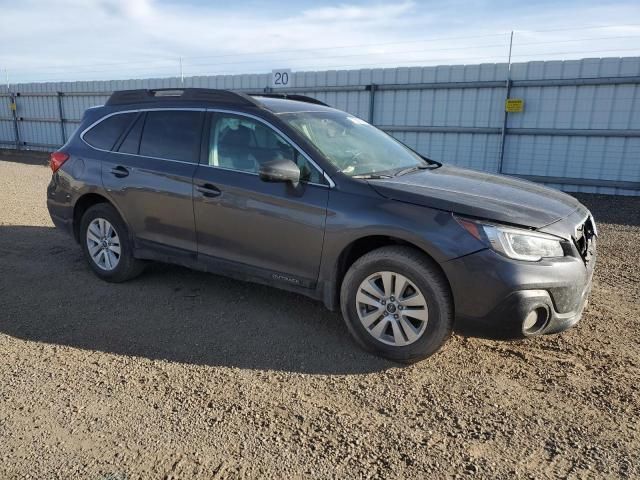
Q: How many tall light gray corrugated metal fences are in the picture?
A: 1